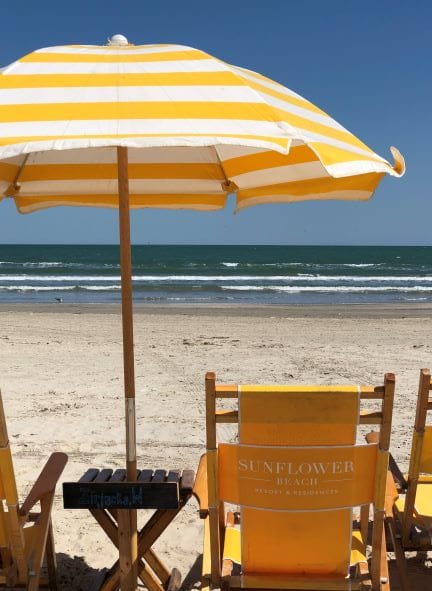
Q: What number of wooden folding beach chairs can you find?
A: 3